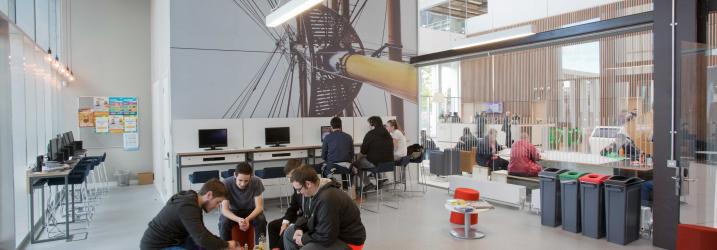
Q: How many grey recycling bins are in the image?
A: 4